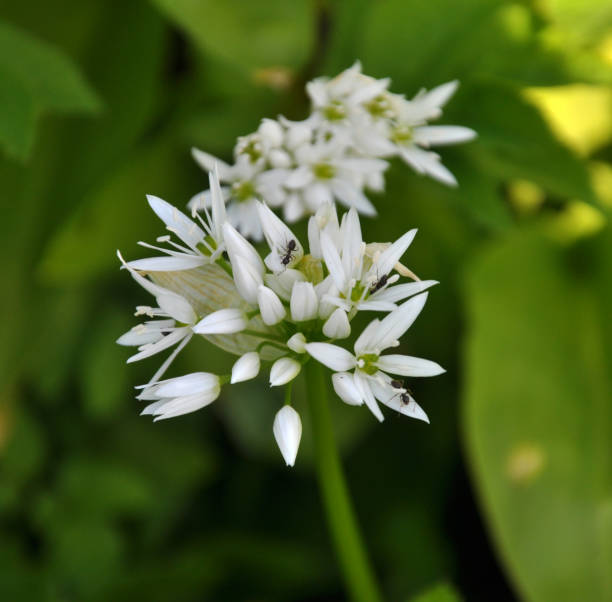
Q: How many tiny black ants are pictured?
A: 3